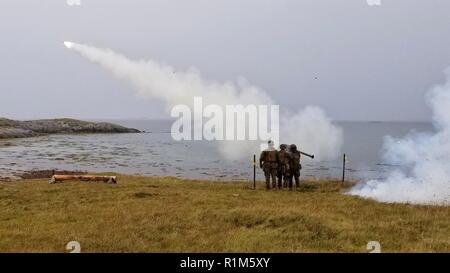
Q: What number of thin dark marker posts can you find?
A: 2